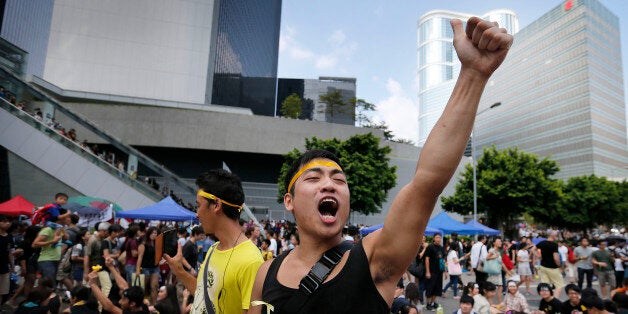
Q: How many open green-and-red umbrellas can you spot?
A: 1